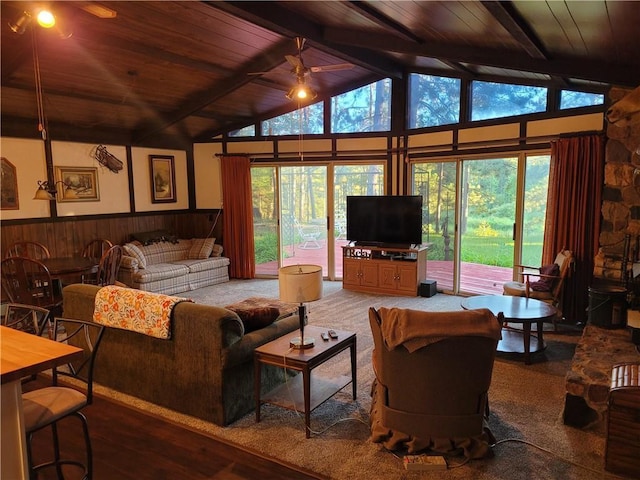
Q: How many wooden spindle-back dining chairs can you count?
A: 4